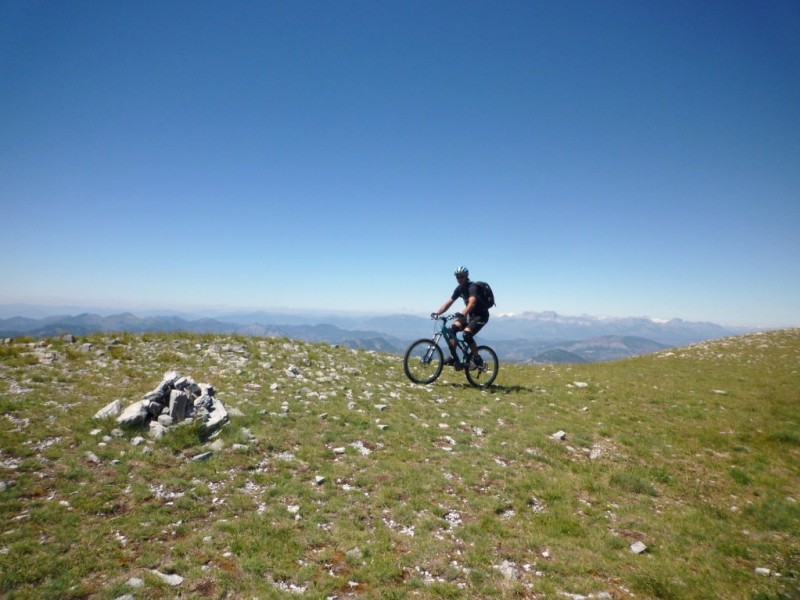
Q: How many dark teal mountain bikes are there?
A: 1